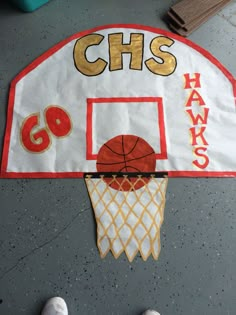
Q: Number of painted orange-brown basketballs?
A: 1